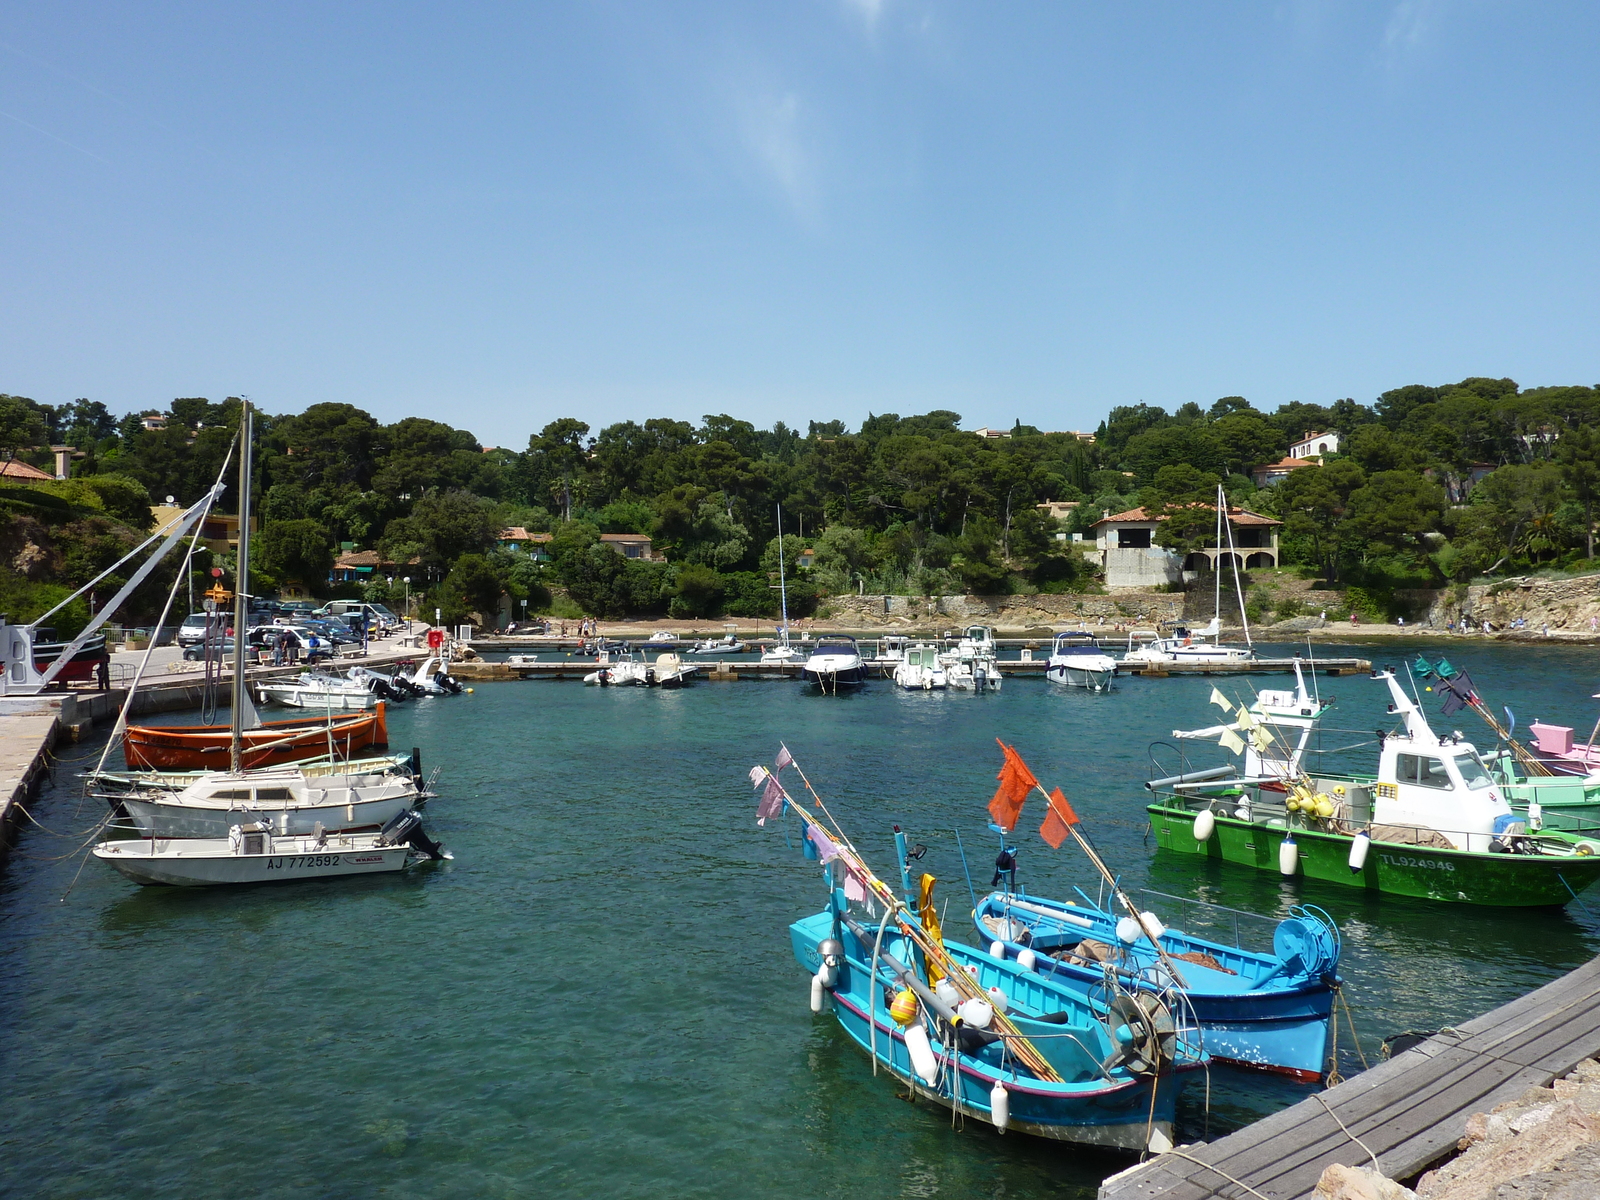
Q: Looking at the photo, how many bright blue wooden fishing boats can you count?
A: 2